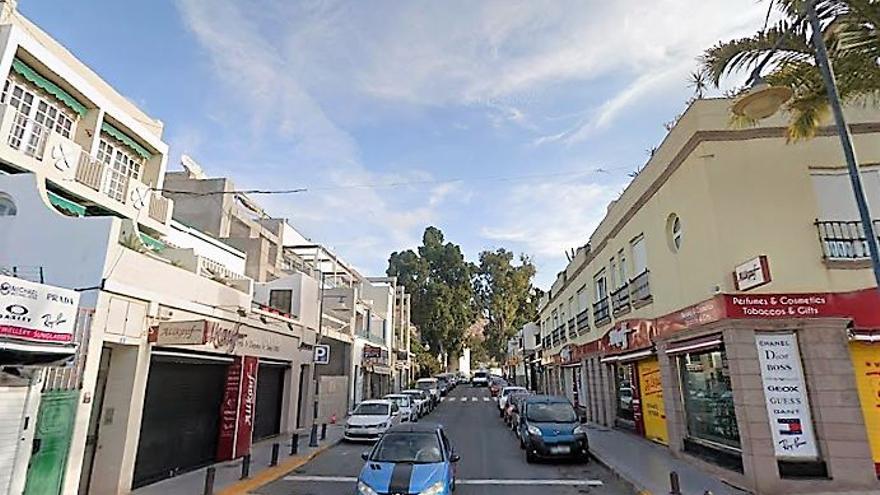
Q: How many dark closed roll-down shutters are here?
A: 2